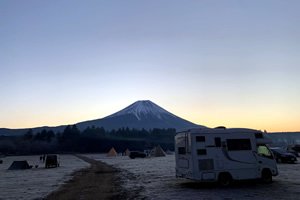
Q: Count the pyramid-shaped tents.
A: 3